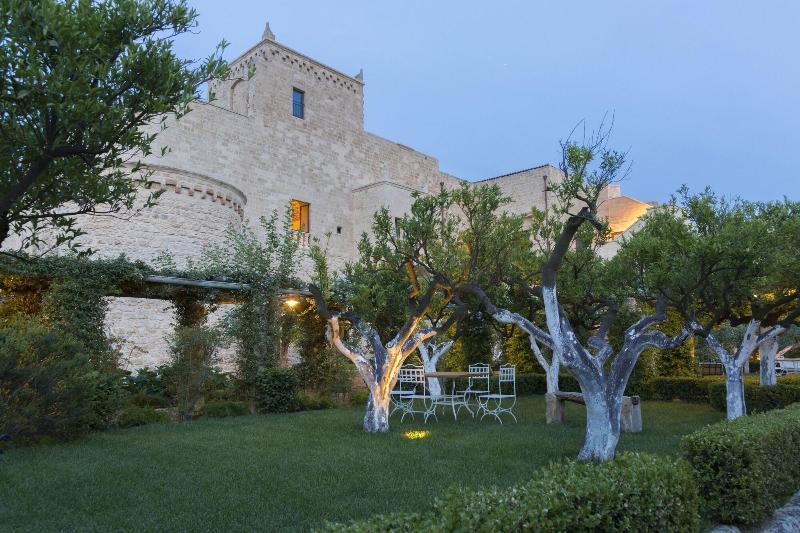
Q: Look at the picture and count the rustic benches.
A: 1